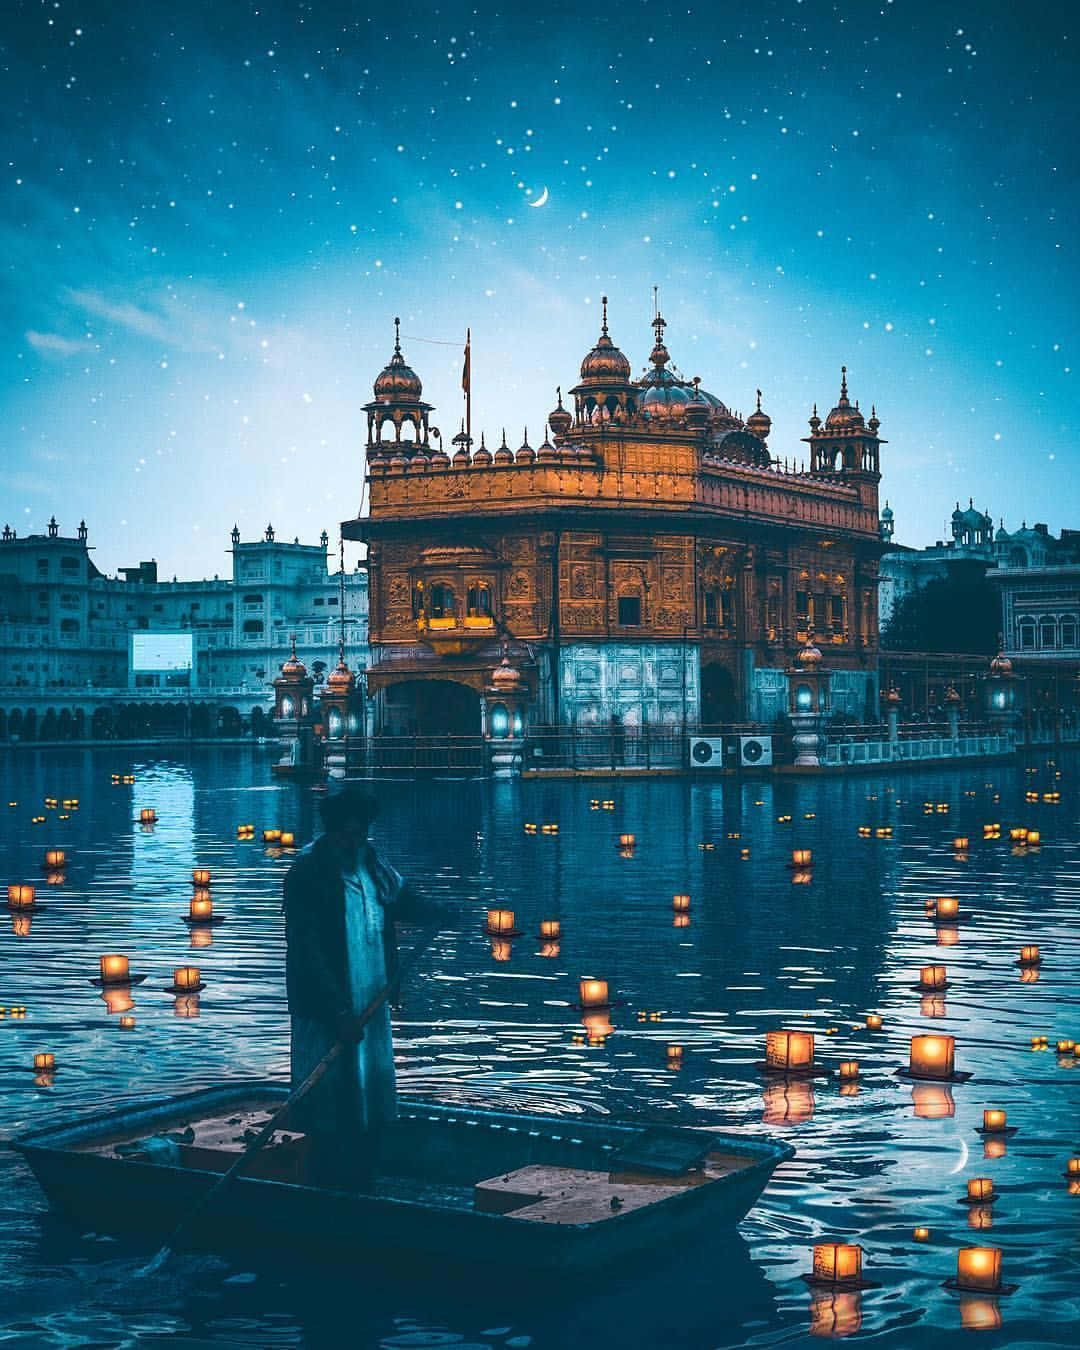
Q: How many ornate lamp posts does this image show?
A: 5